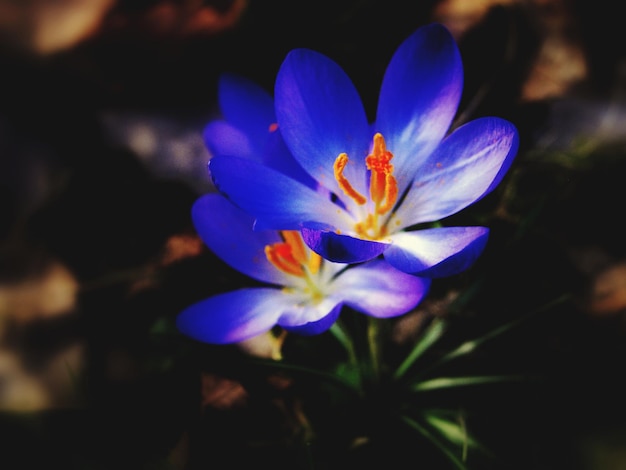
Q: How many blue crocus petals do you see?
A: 12